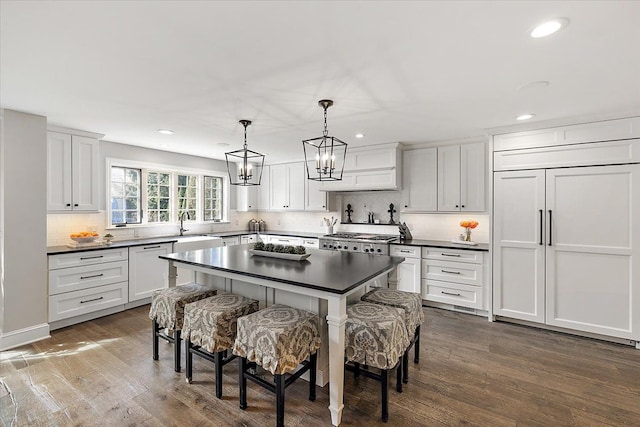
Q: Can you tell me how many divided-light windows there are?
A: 4